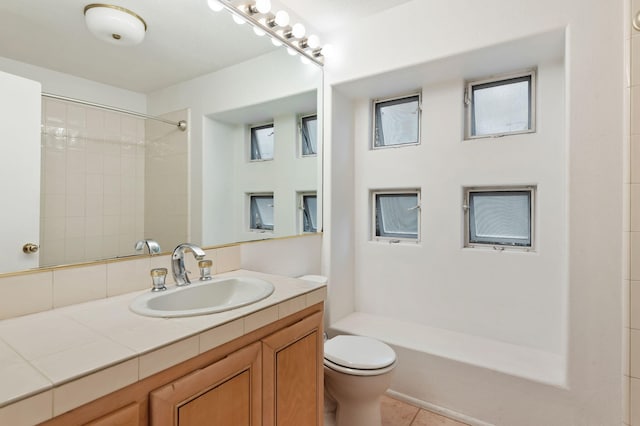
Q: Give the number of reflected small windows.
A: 4